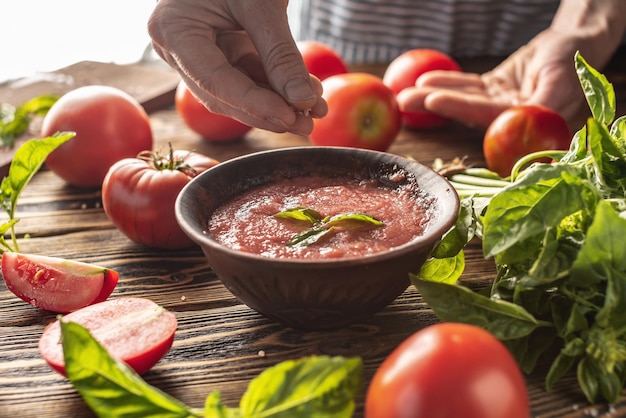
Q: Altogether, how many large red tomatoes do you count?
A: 8